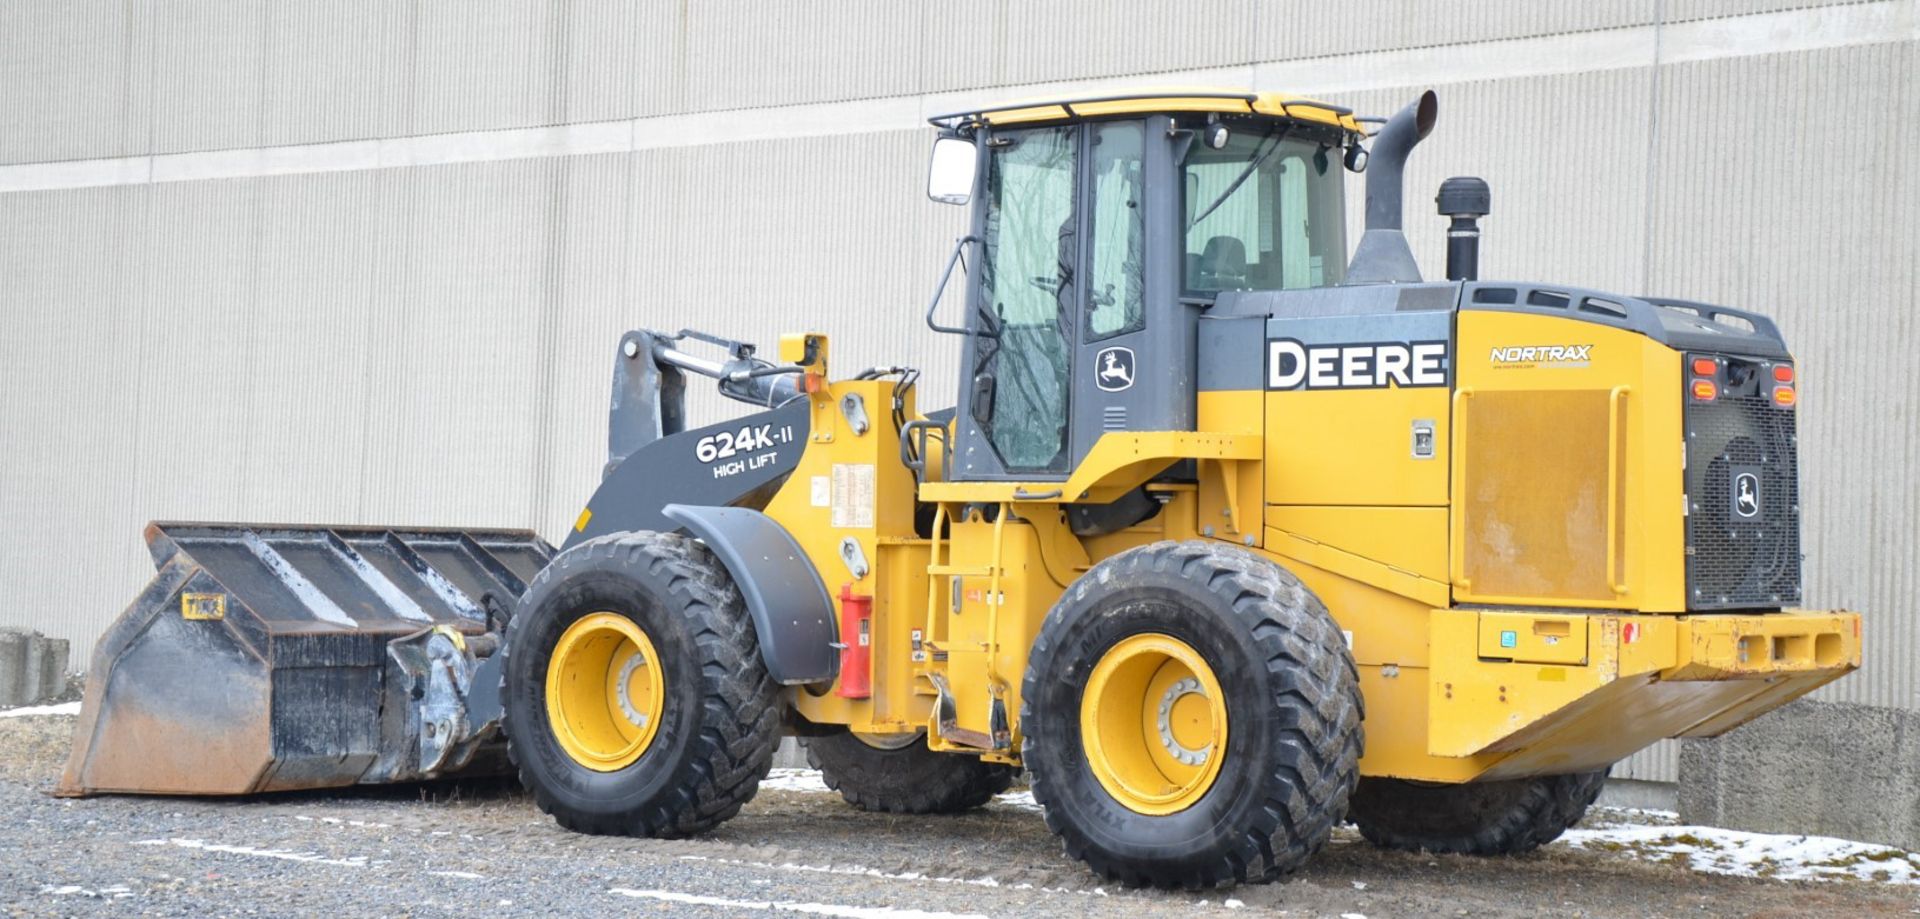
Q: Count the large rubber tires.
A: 4